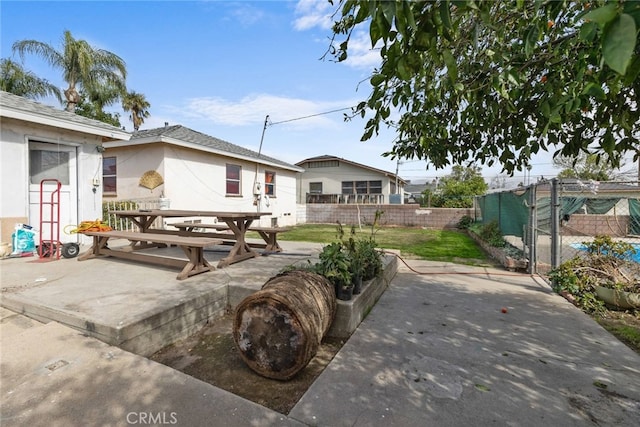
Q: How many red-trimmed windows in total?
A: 3